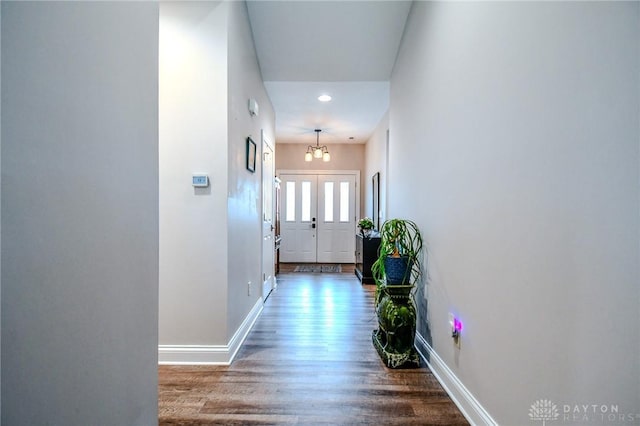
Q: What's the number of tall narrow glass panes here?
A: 4